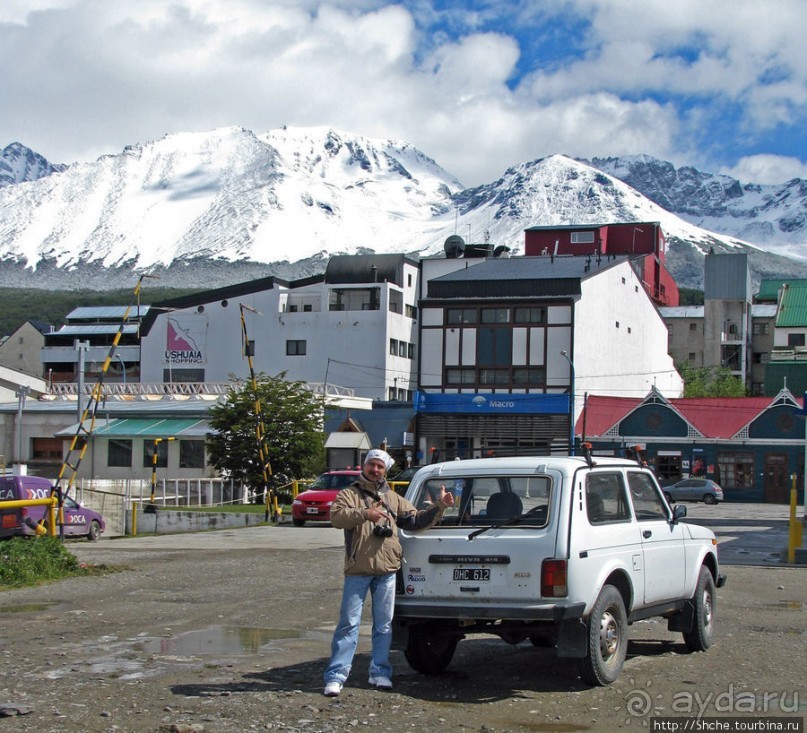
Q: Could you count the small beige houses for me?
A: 1